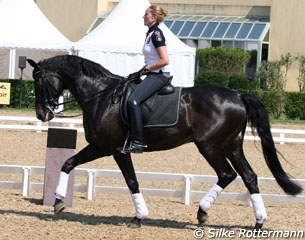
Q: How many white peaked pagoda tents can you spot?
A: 2